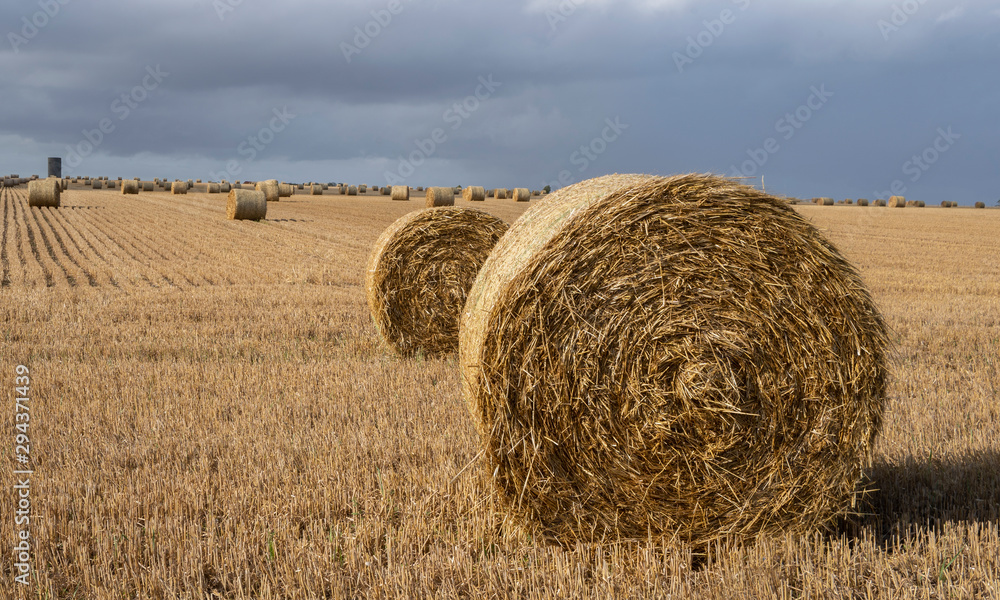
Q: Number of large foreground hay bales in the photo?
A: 2